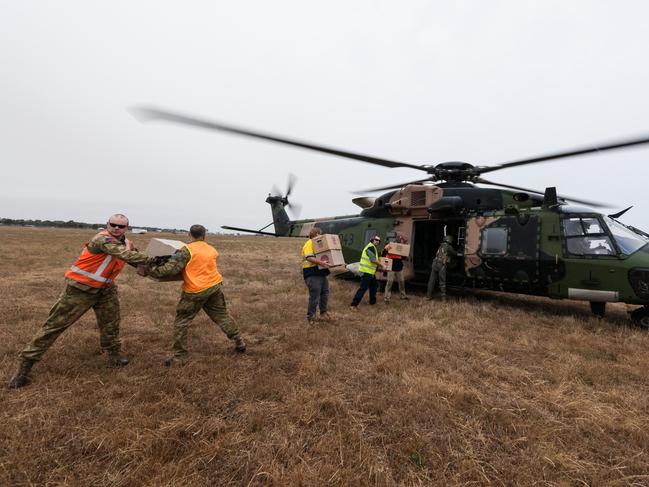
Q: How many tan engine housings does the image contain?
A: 1